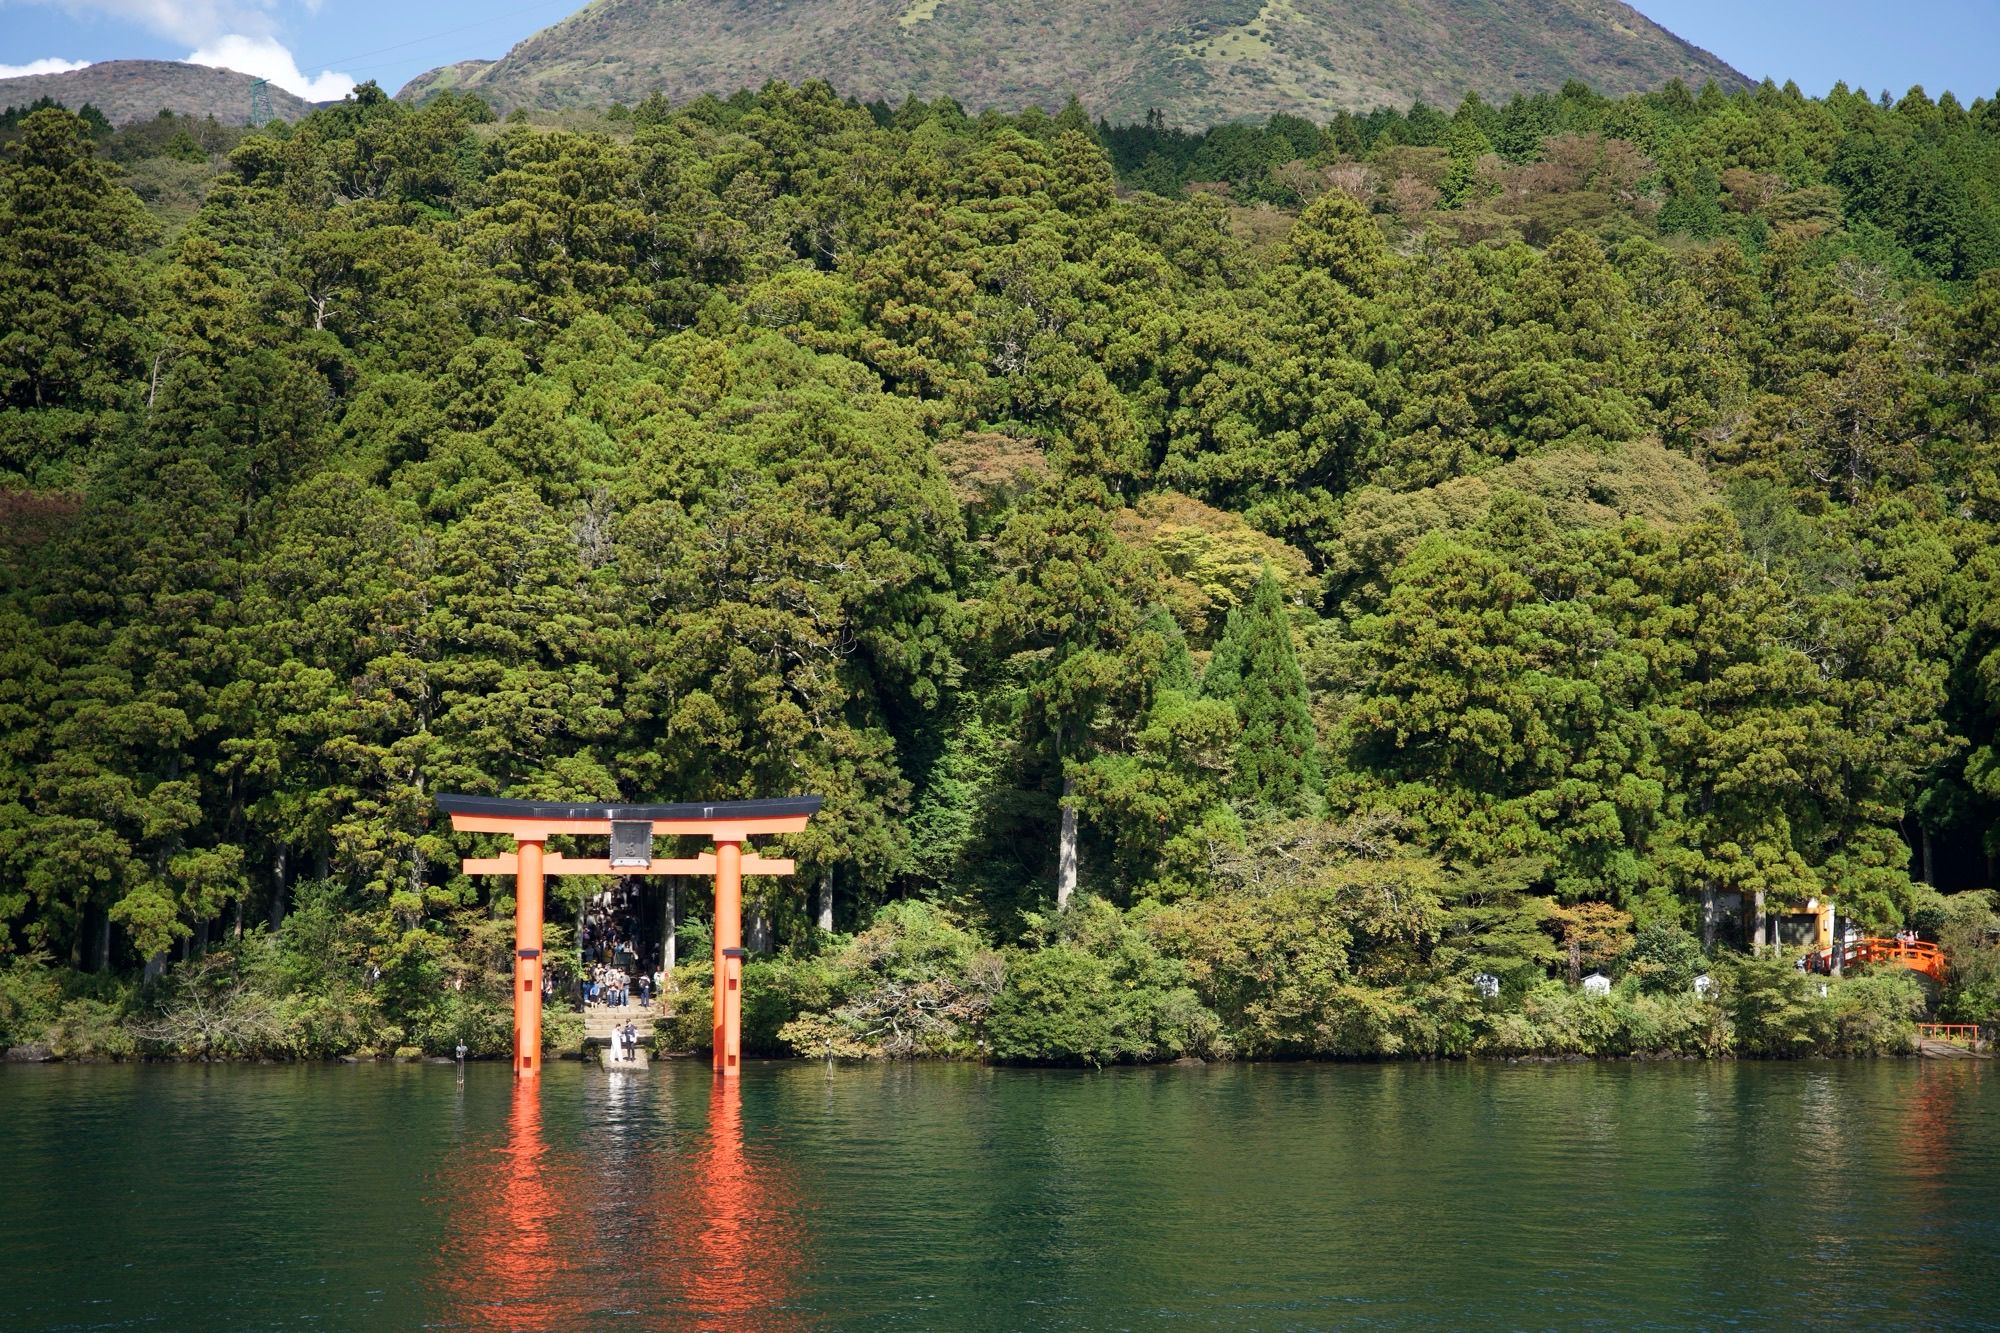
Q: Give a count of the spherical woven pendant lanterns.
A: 0